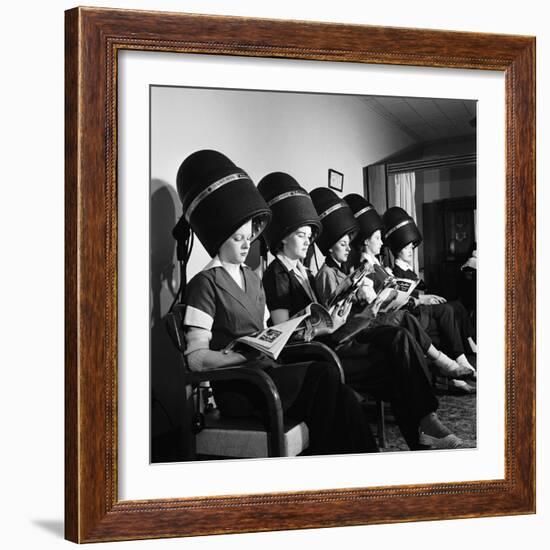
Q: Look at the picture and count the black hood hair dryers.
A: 5